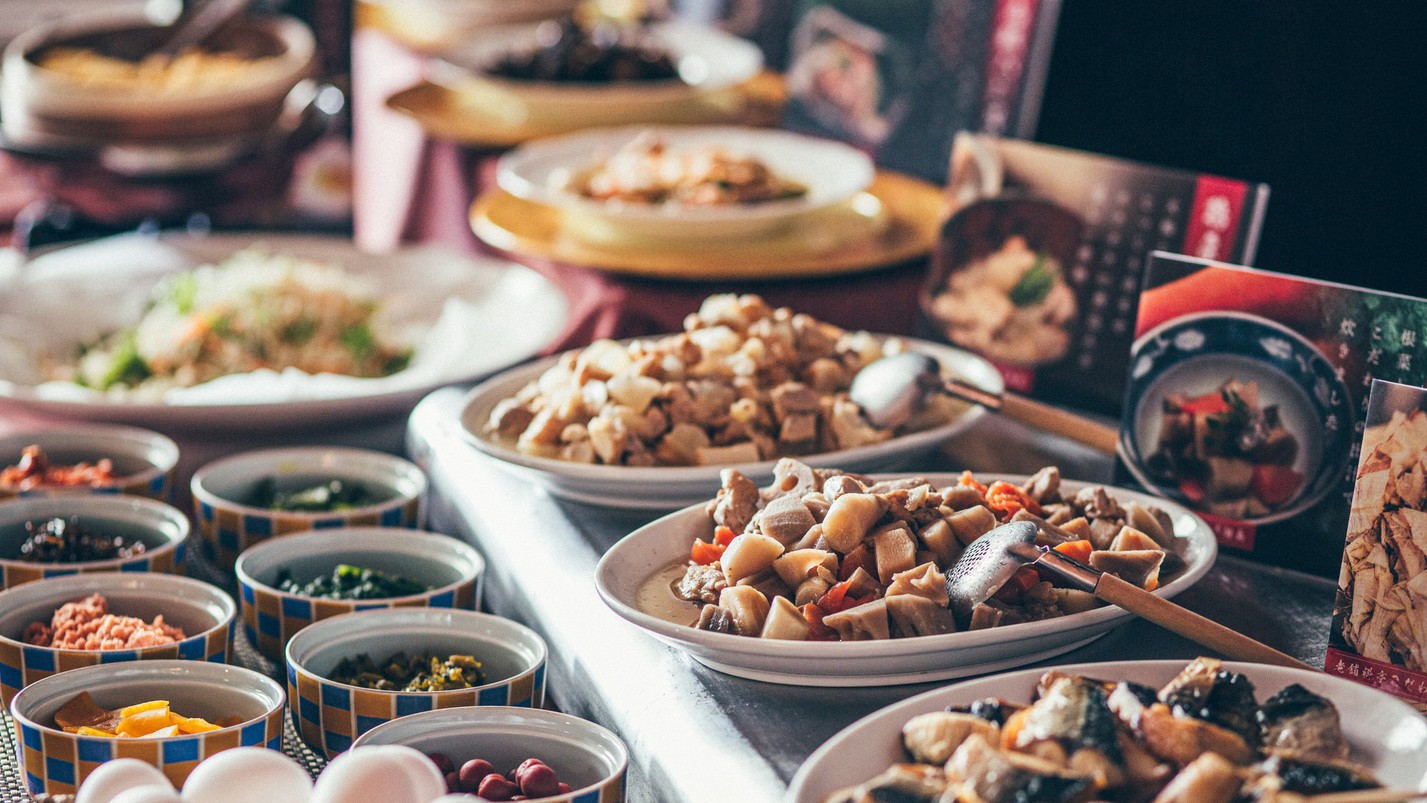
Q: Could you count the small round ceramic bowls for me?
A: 8